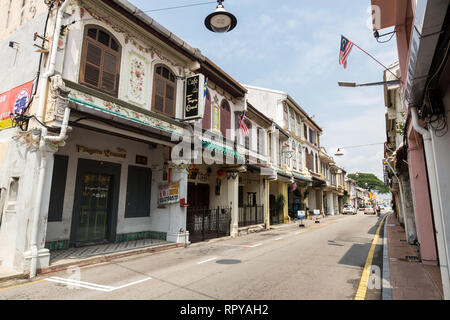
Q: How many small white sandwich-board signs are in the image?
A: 2